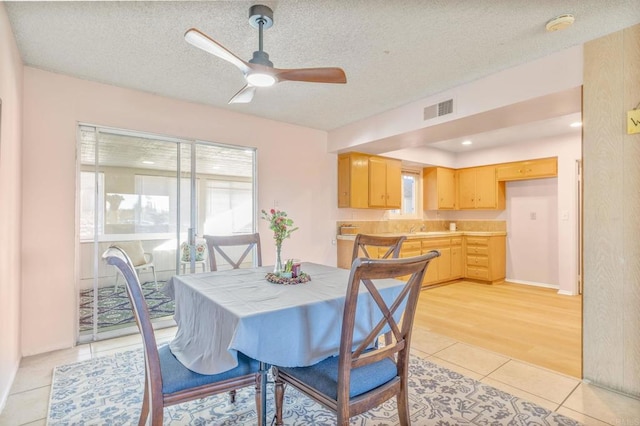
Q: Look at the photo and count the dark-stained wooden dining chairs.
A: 4